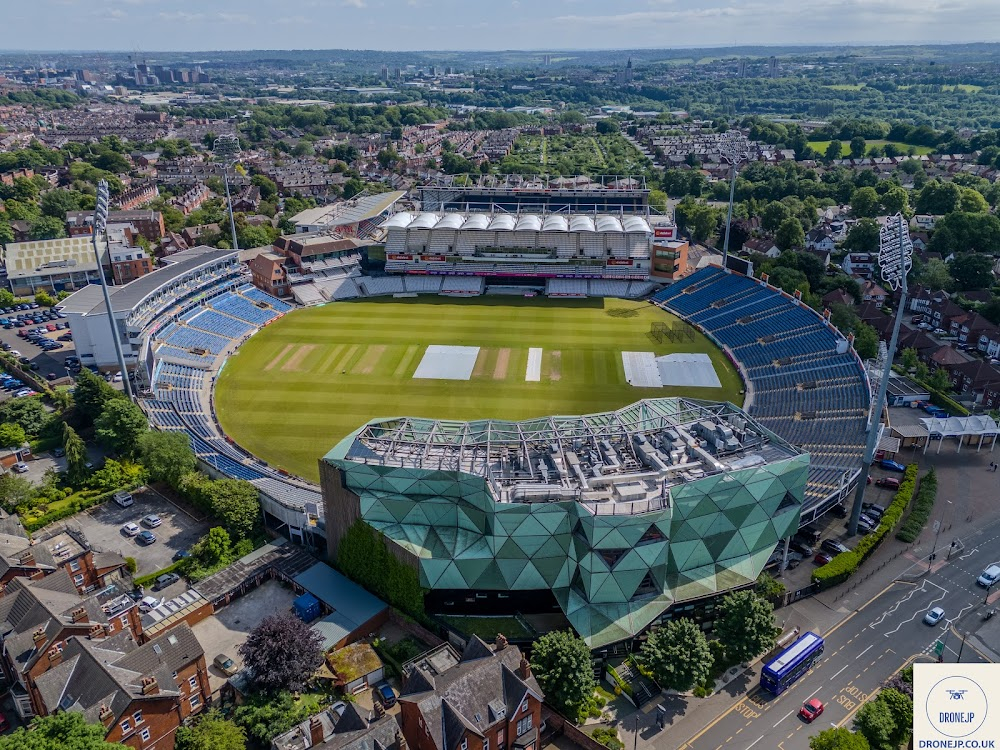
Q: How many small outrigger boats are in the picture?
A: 0